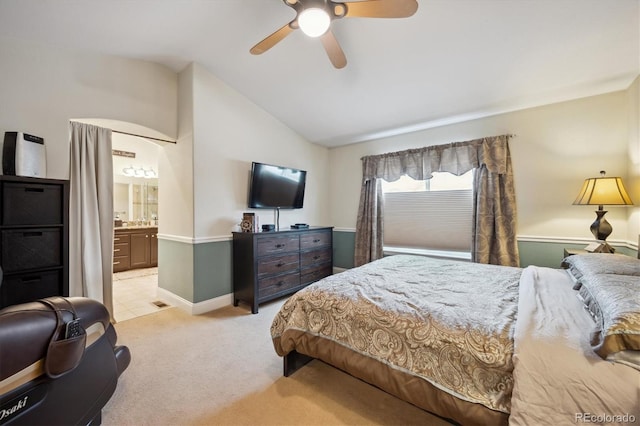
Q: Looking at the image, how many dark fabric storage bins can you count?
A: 3